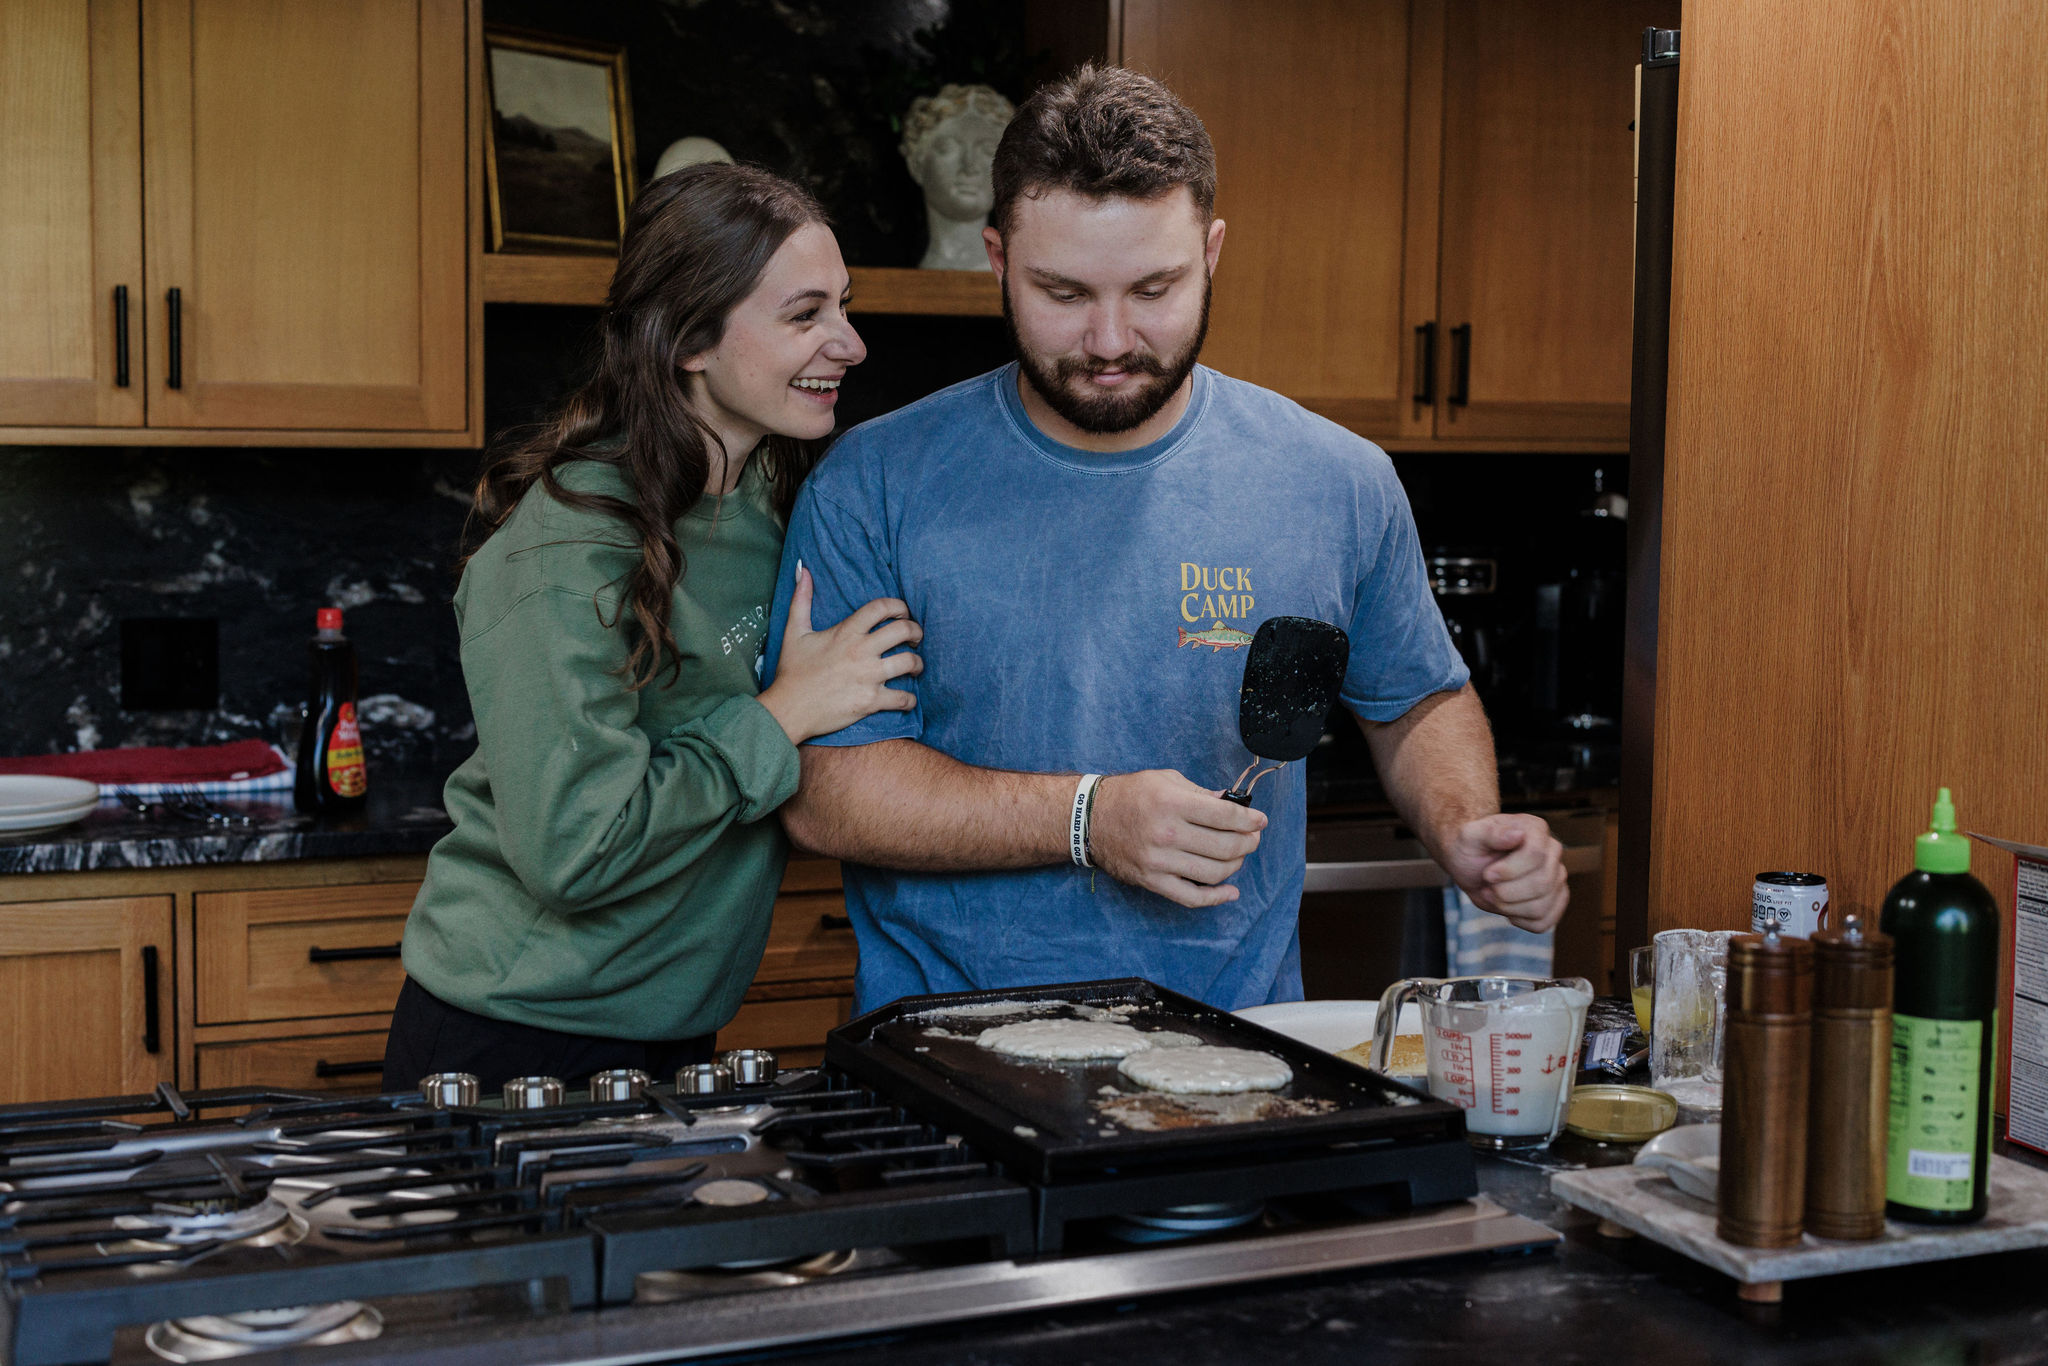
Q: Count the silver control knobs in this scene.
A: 5